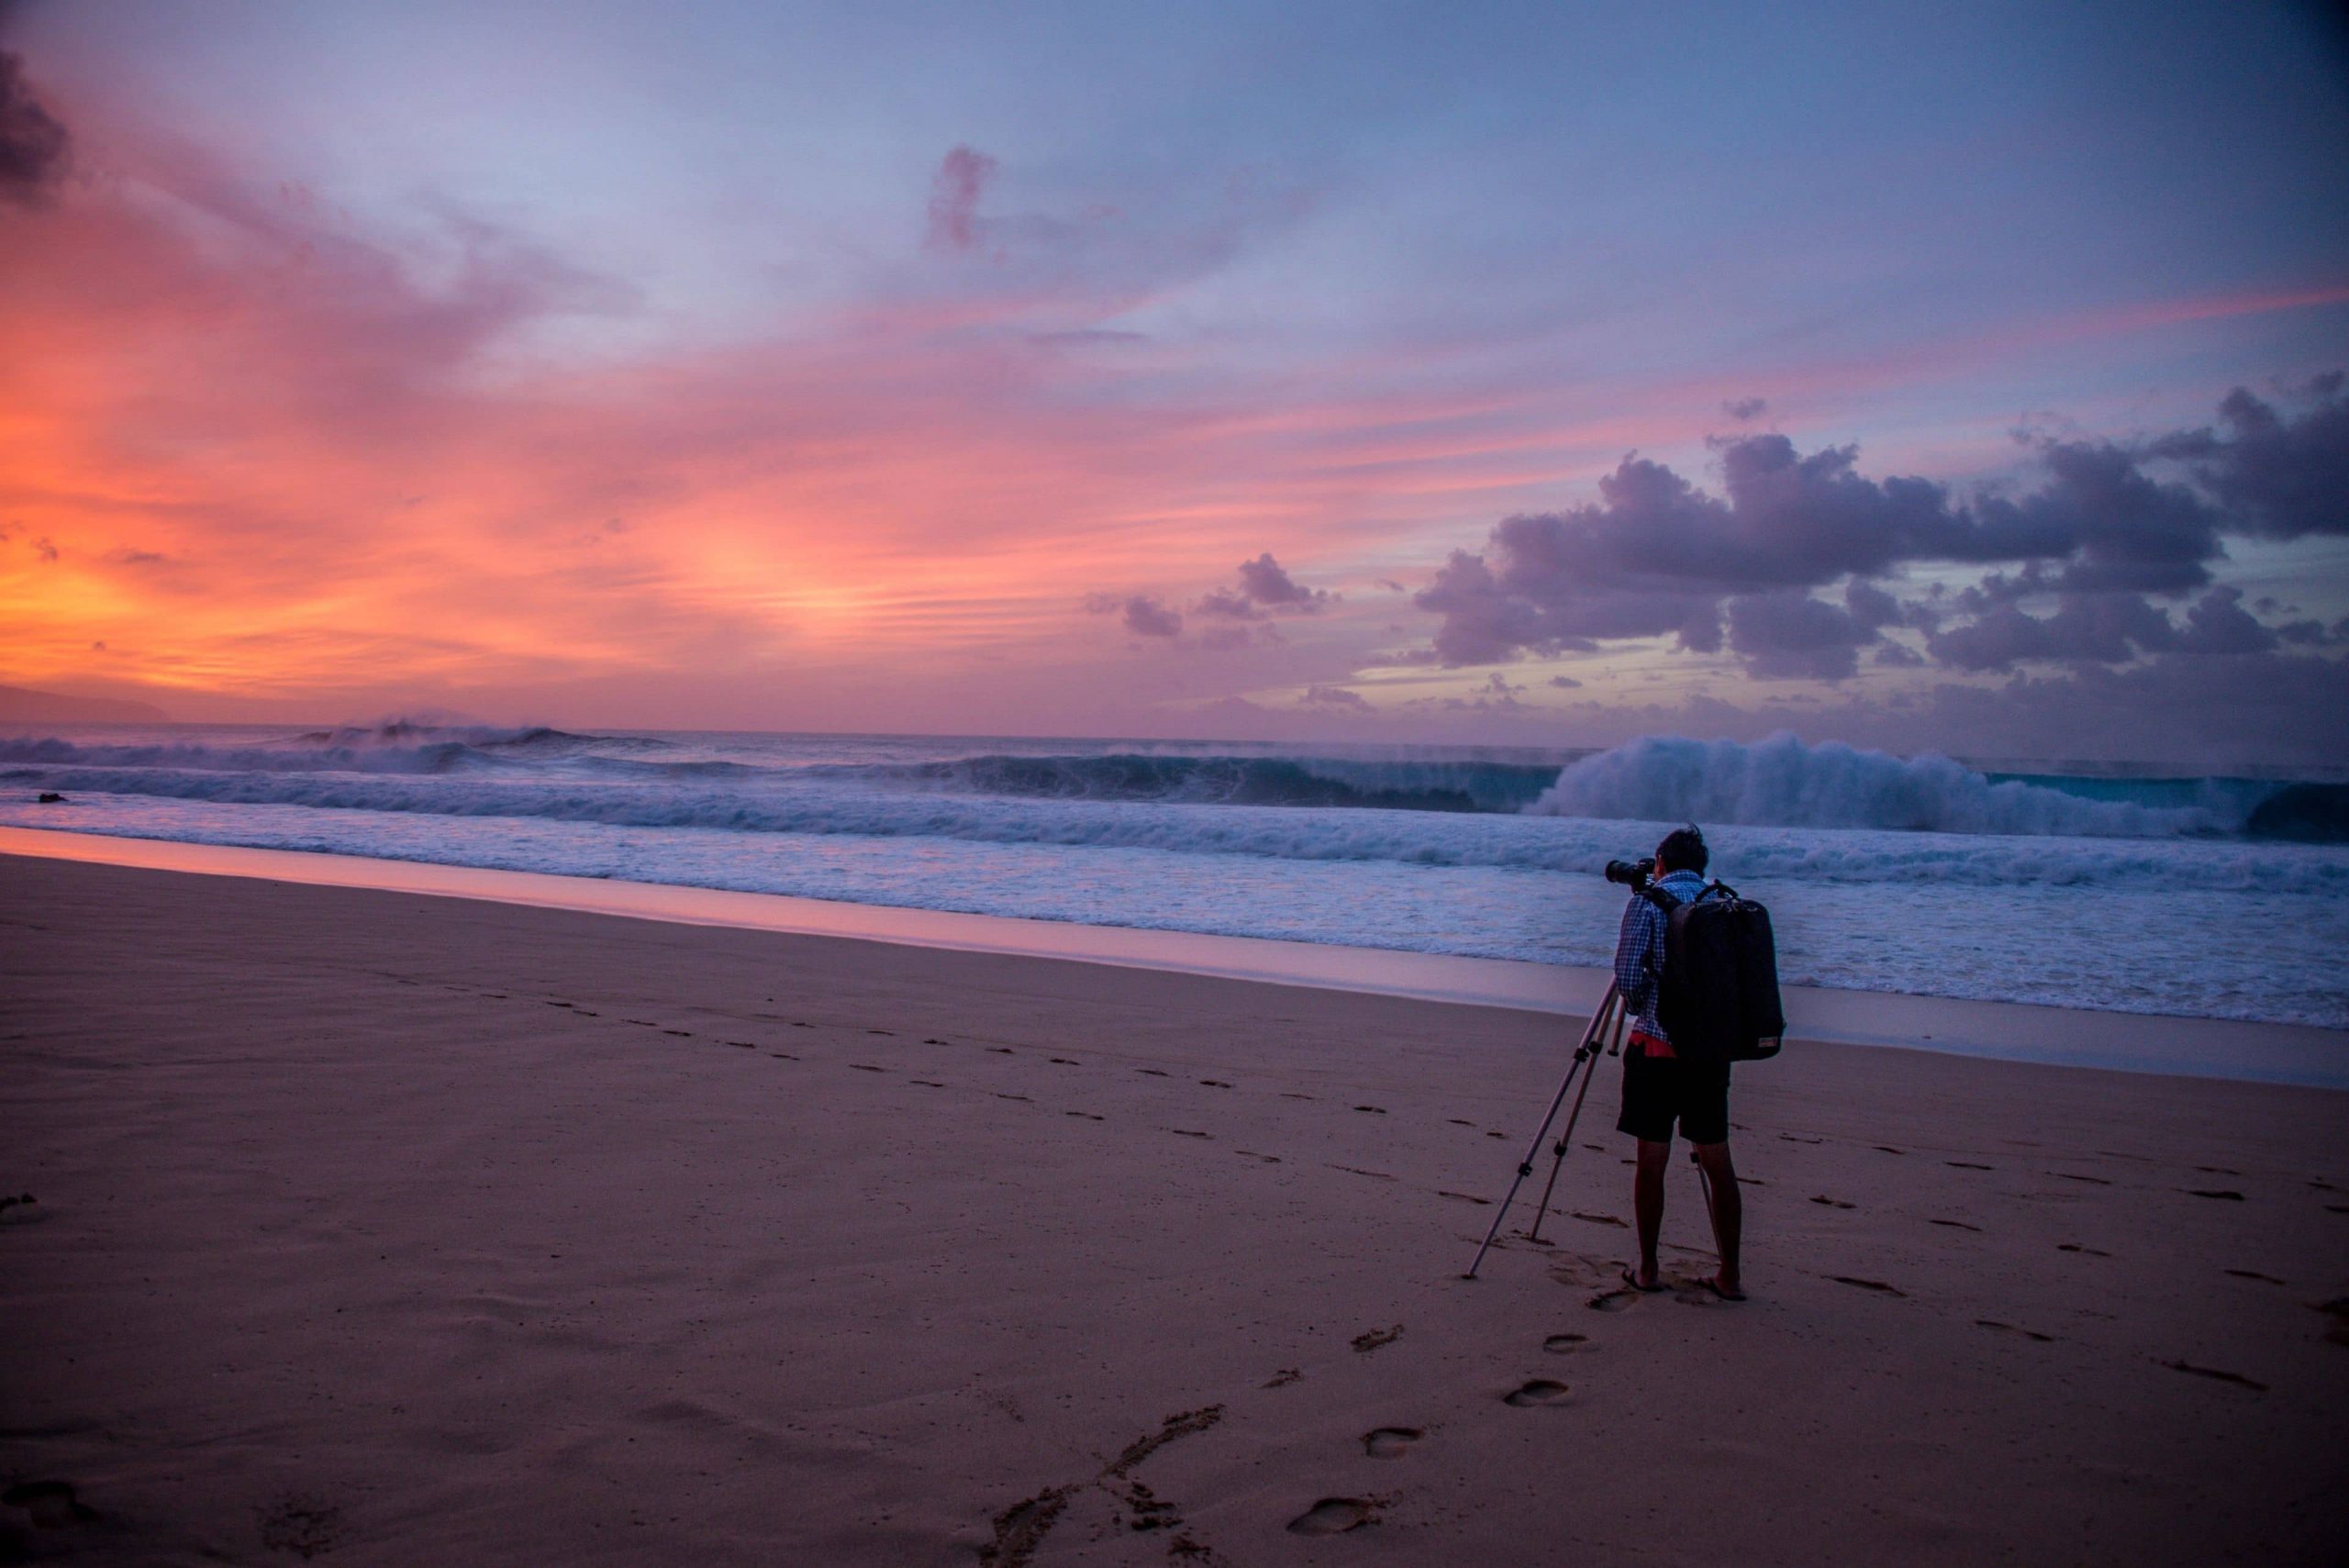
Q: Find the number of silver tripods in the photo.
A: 1